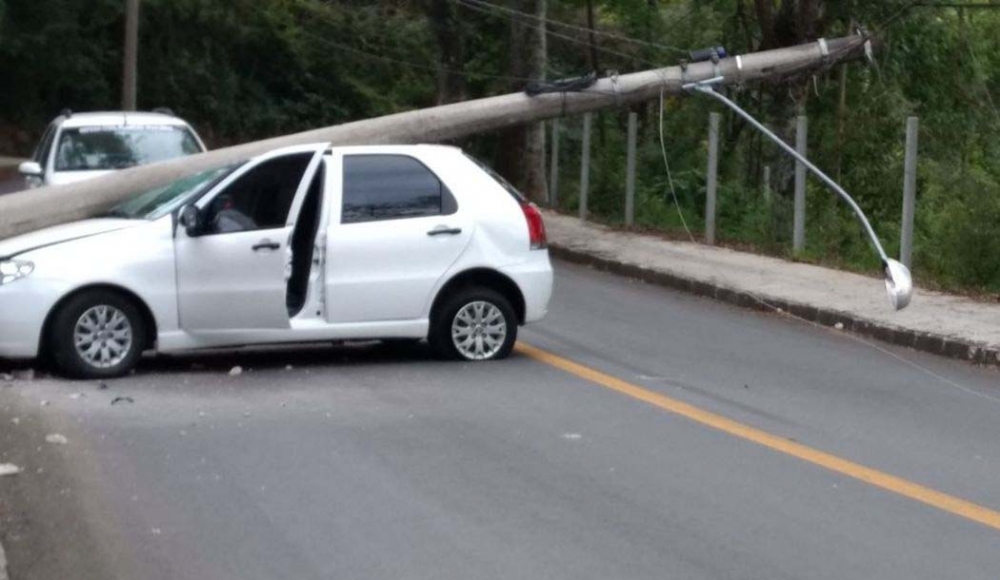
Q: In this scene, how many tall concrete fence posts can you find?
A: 6